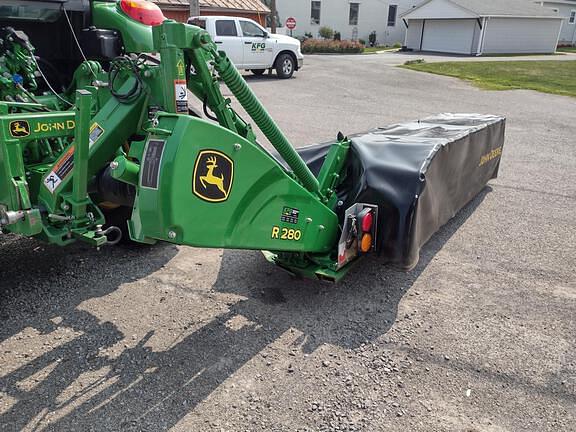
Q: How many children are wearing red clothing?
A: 0